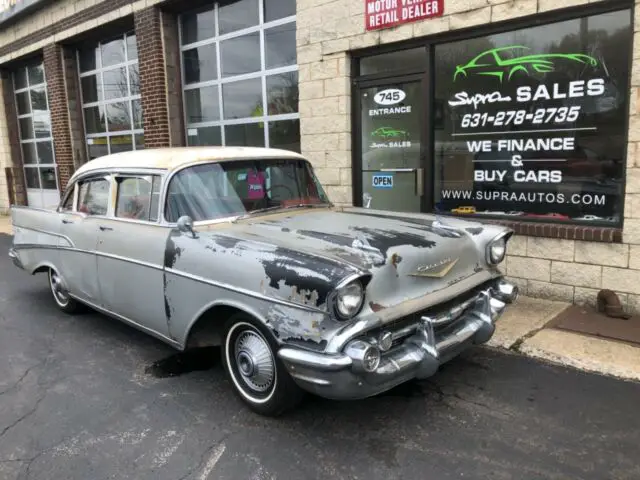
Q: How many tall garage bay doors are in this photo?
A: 3